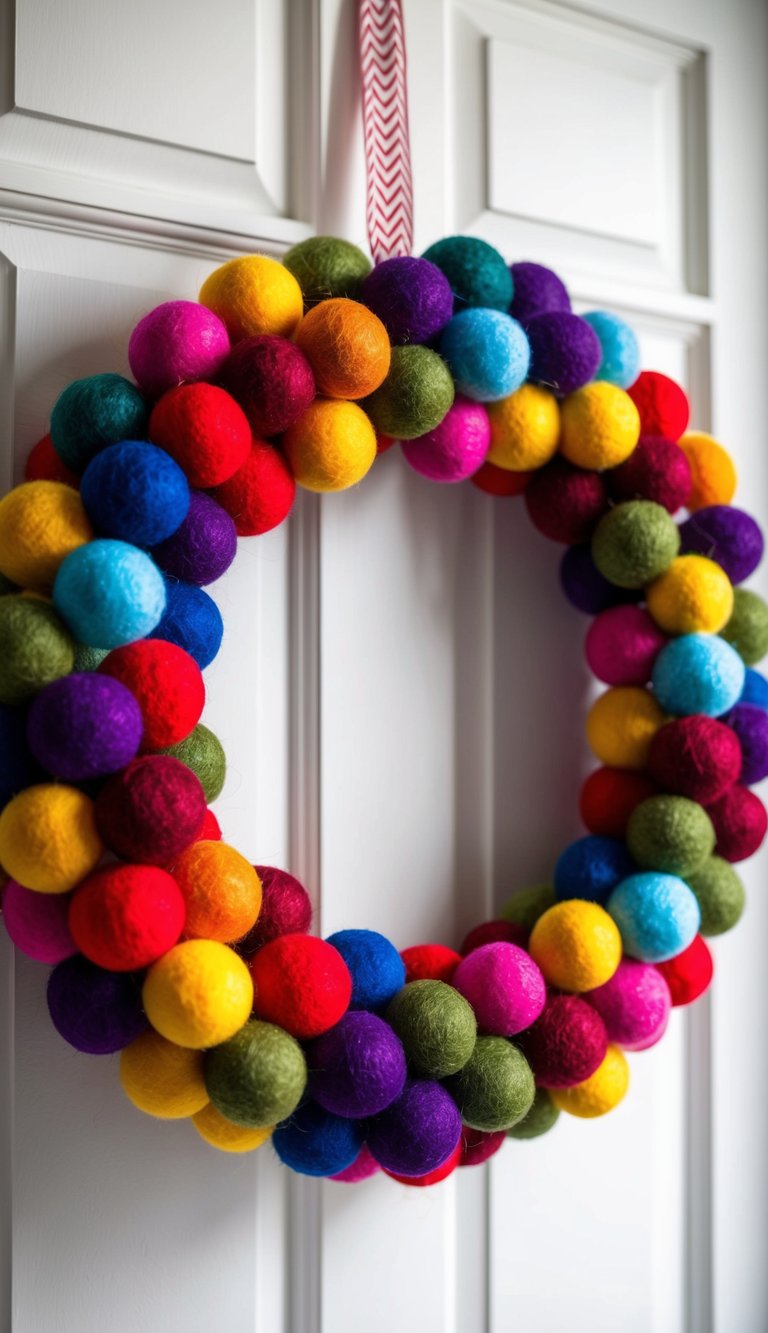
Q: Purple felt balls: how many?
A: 11